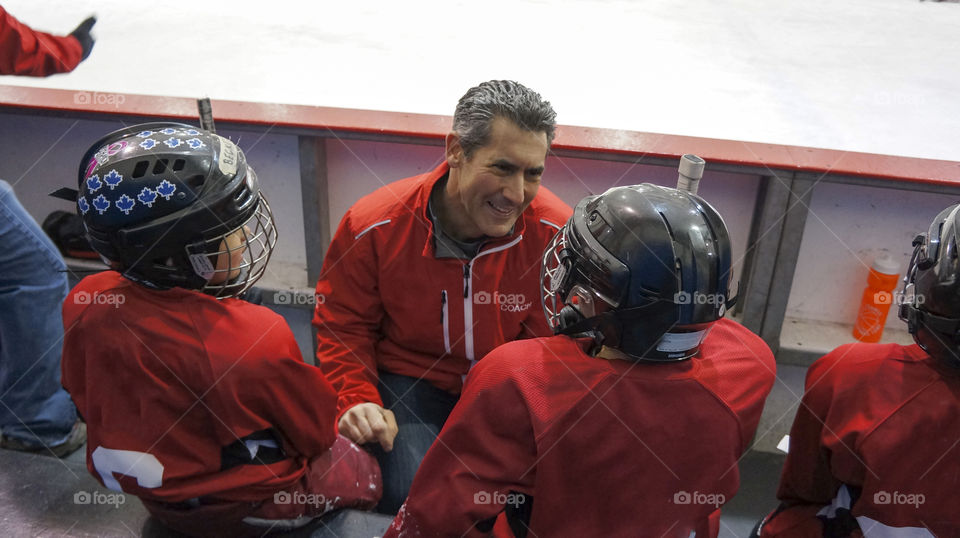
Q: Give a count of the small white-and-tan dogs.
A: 0